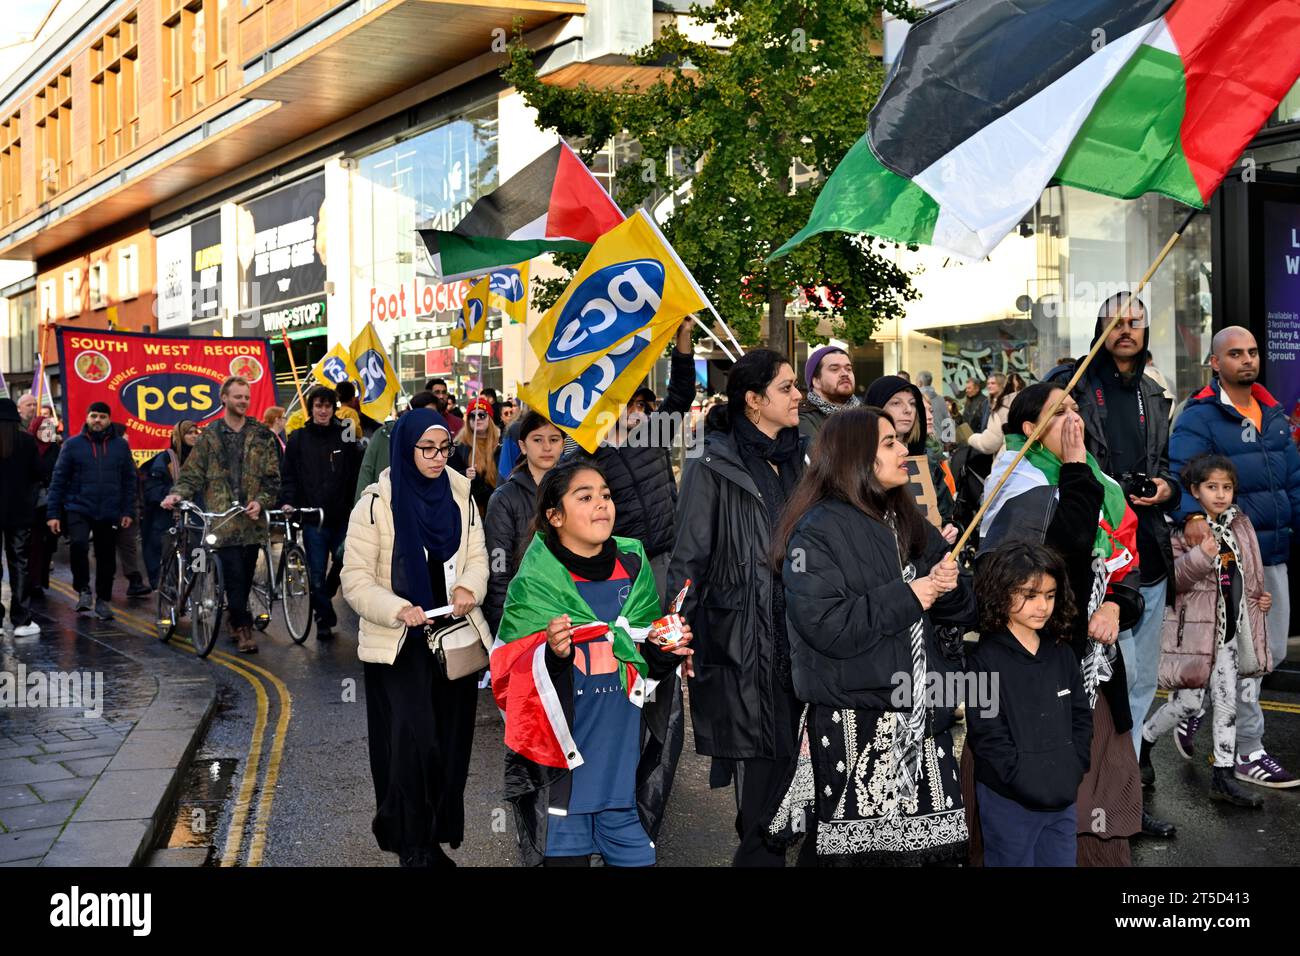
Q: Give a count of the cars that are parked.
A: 0